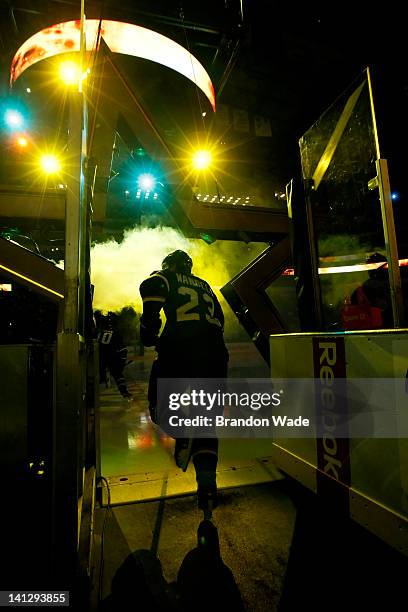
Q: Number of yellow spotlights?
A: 3